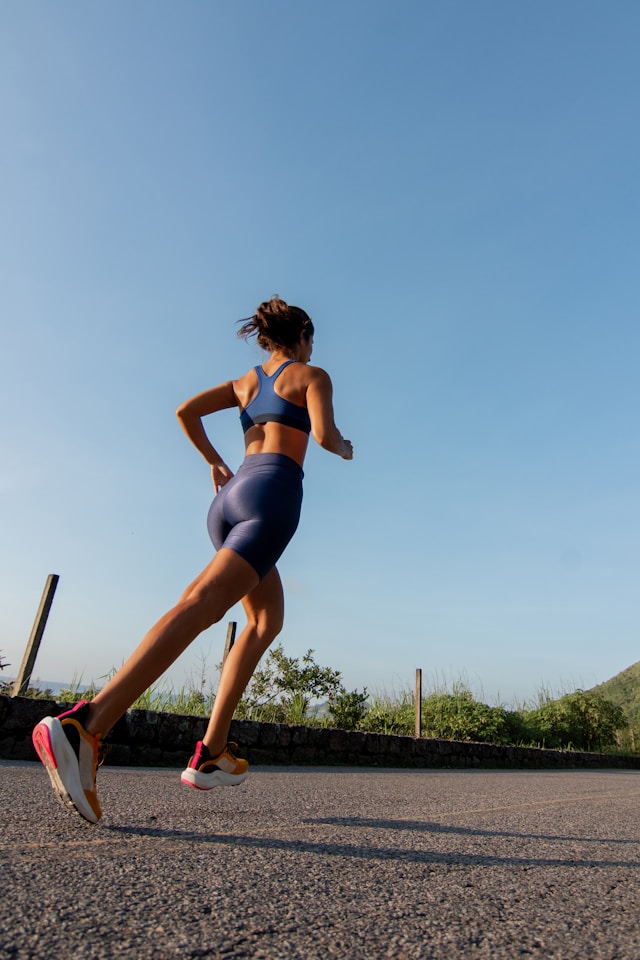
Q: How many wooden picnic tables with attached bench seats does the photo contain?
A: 0